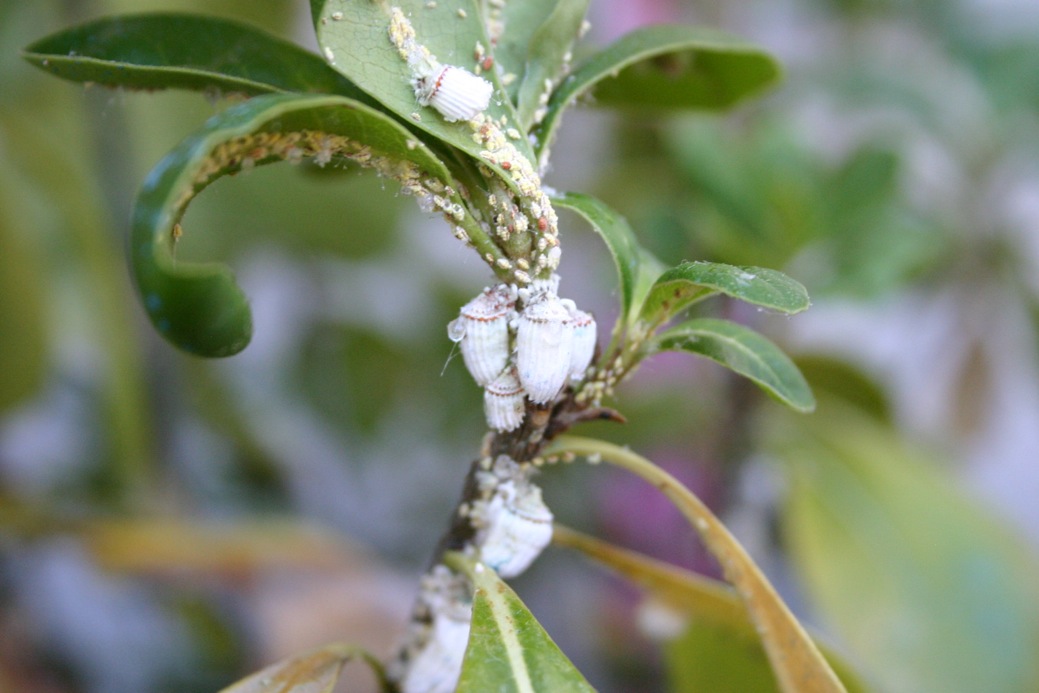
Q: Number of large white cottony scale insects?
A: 7